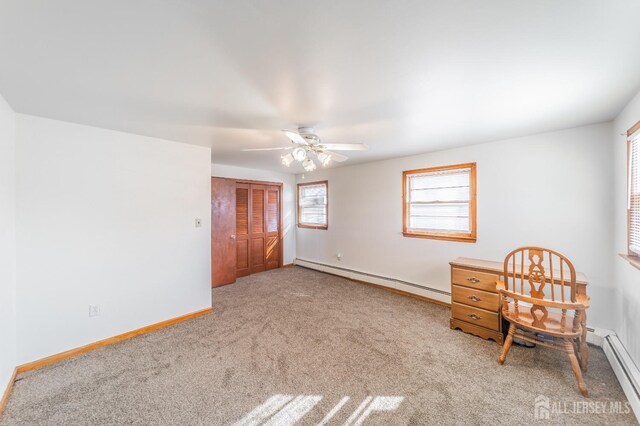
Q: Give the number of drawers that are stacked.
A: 3